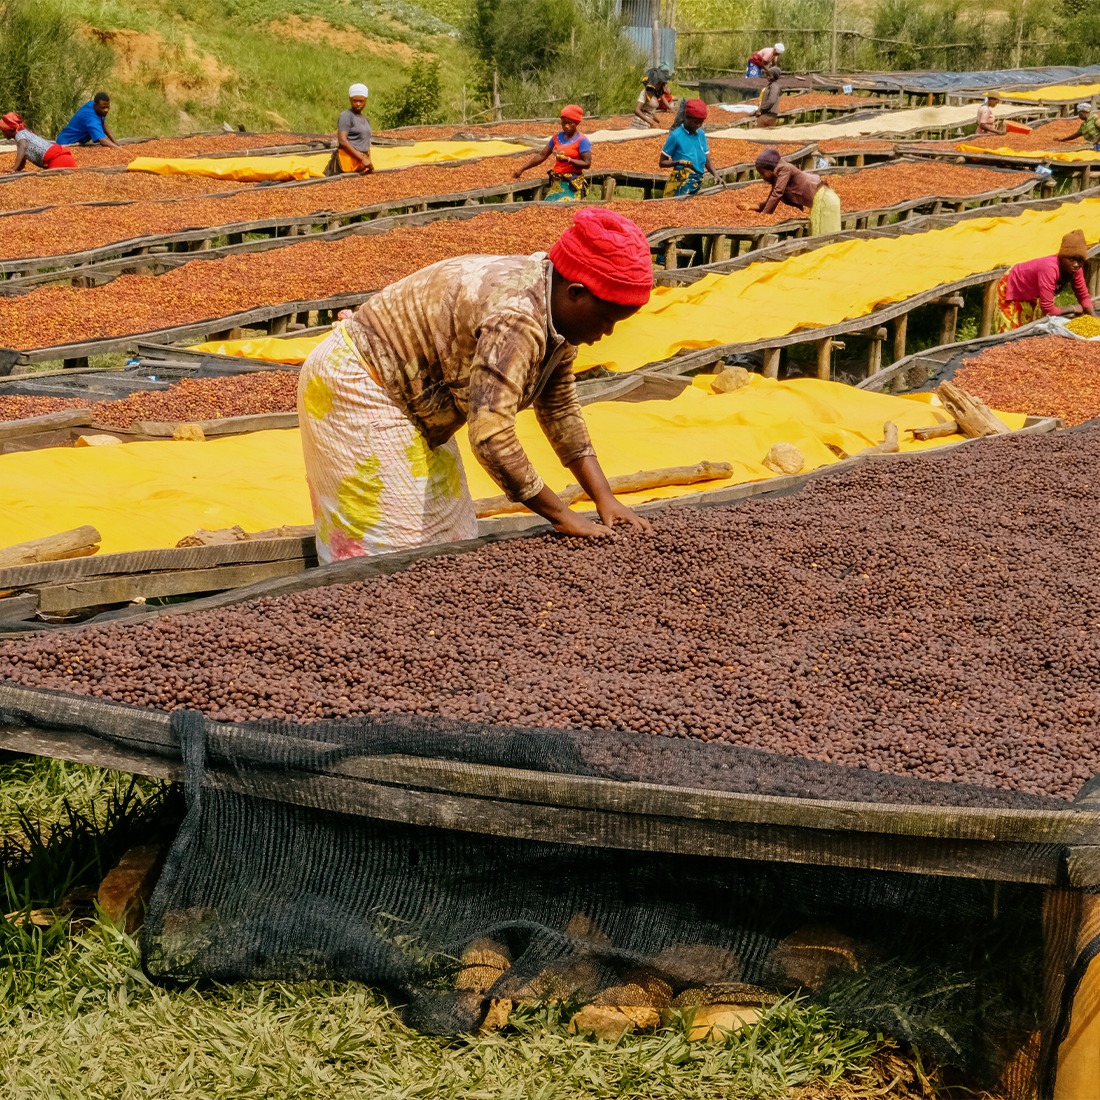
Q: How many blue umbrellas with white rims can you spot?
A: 0